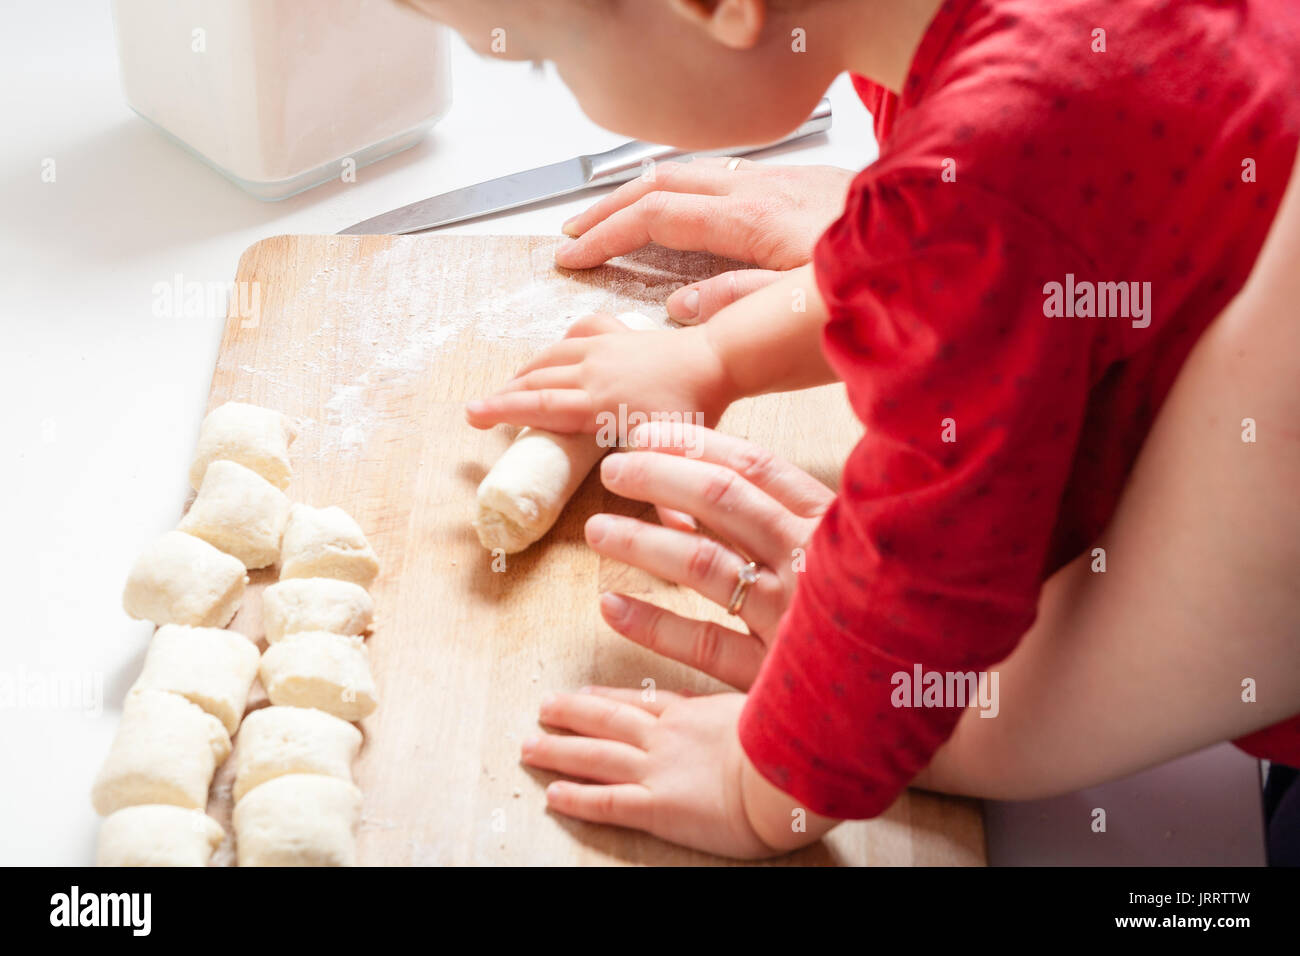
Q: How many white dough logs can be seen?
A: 12